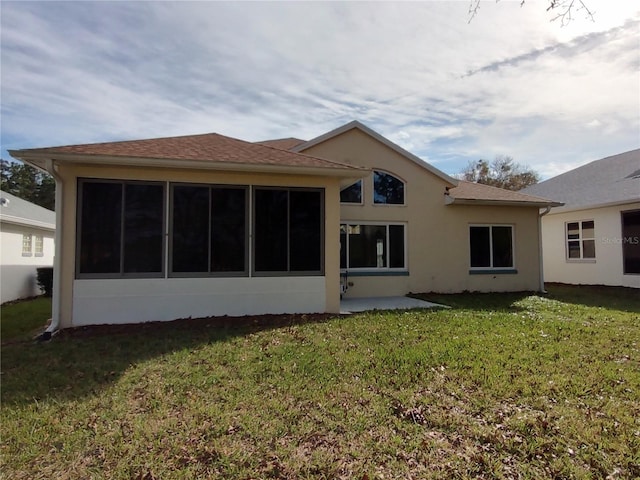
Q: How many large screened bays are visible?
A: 3